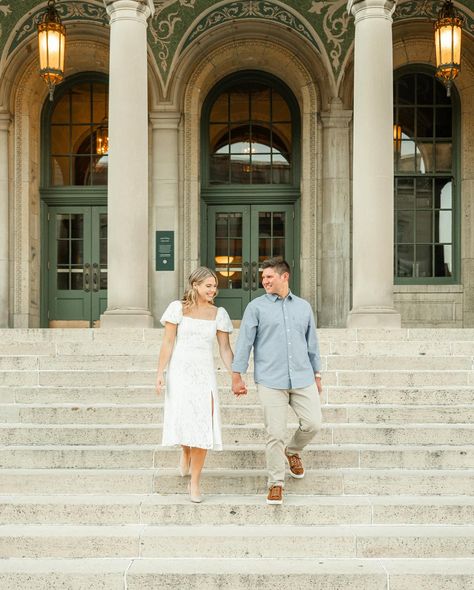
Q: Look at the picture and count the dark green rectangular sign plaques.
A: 1